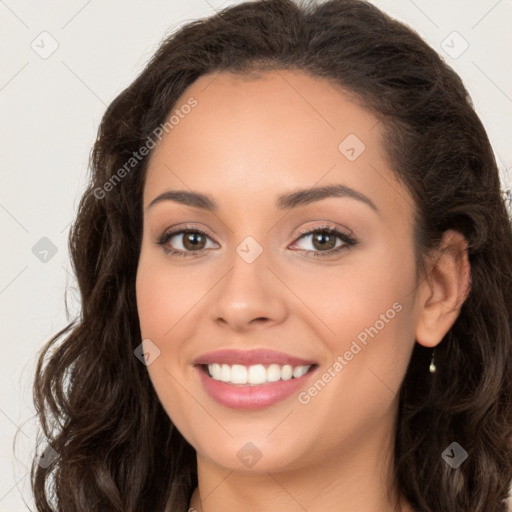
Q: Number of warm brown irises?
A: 2